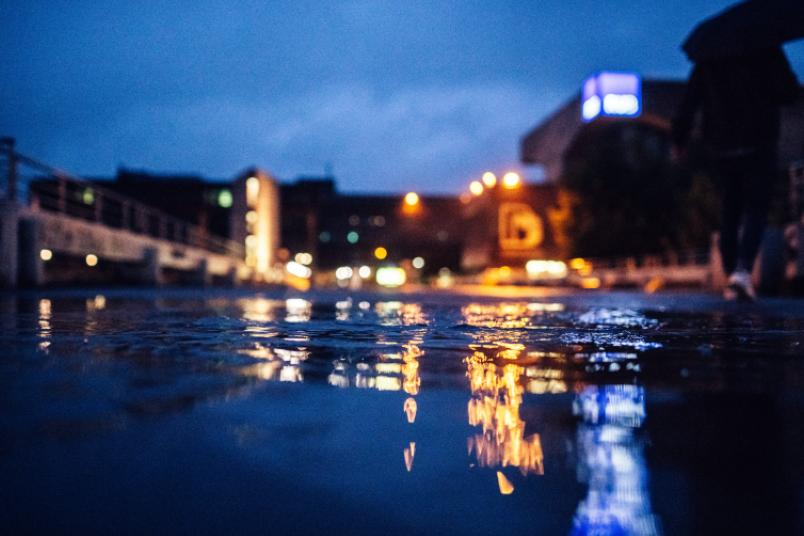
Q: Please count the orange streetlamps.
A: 4